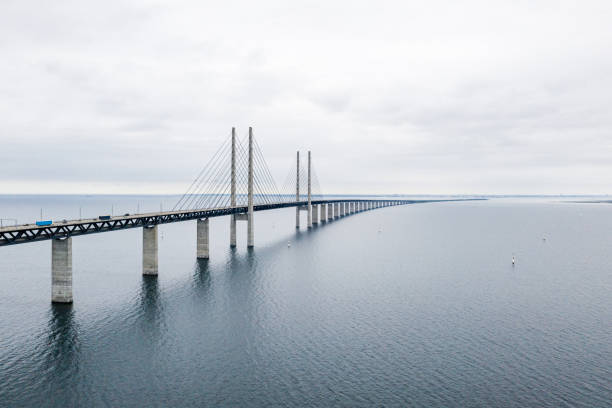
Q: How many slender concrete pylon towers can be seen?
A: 4